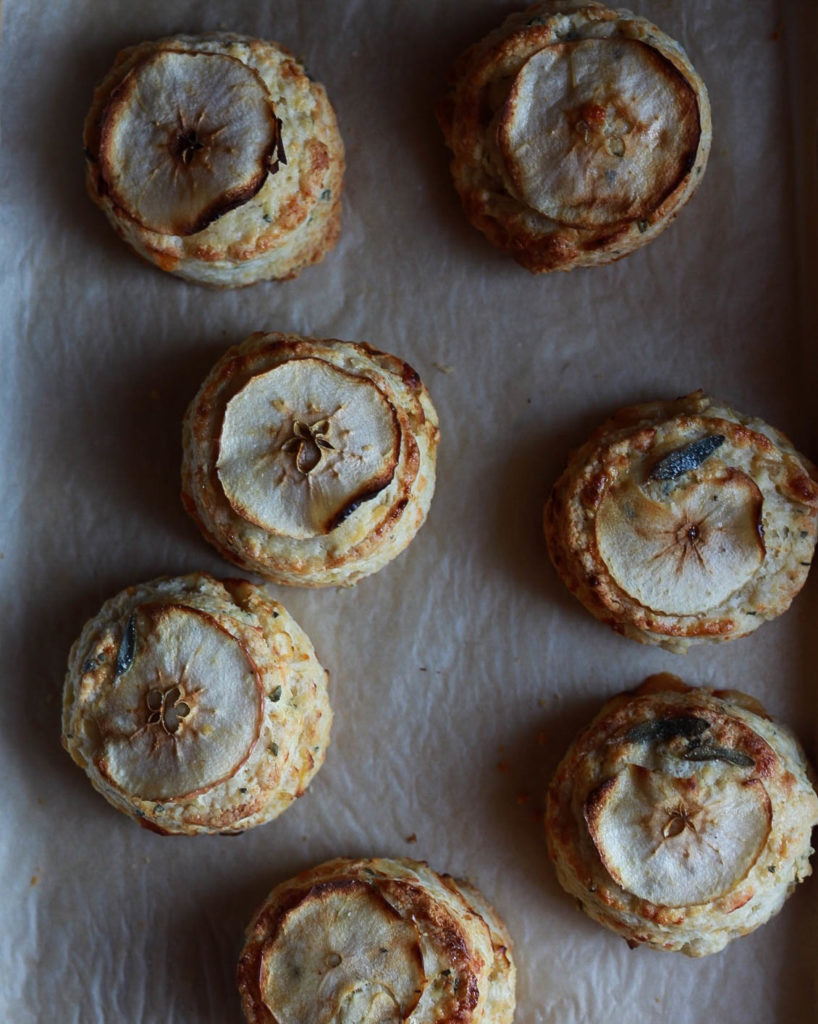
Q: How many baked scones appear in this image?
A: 7